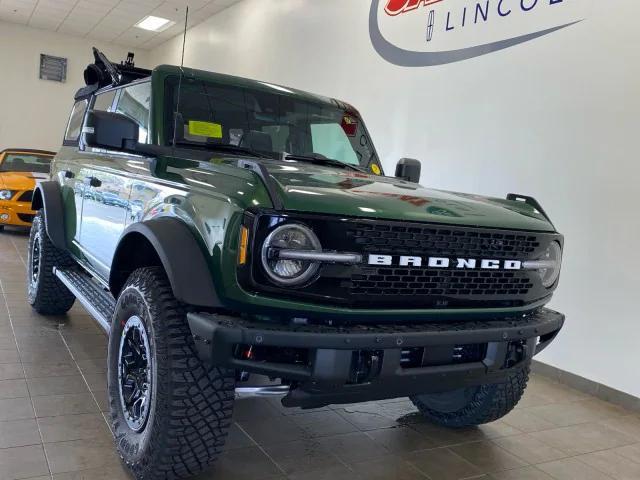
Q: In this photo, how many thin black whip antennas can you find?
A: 1